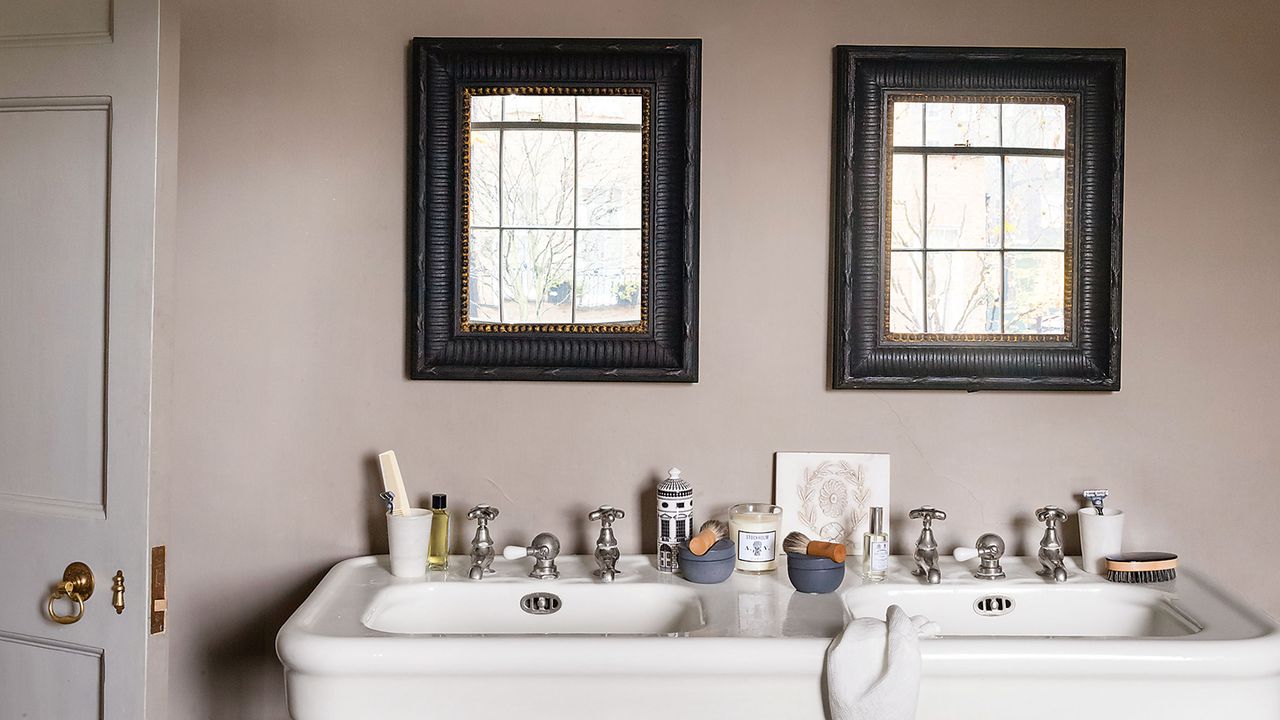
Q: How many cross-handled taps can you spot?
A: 4